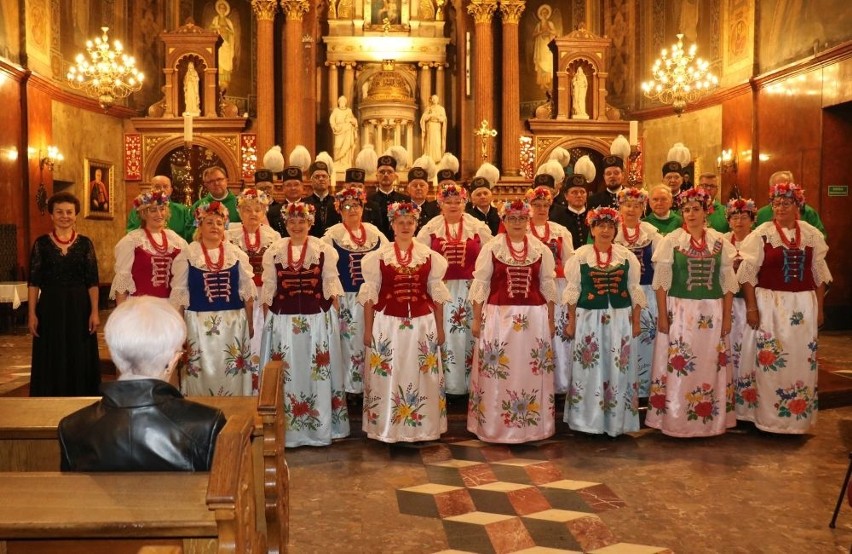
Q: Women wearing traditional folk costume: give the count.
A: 14